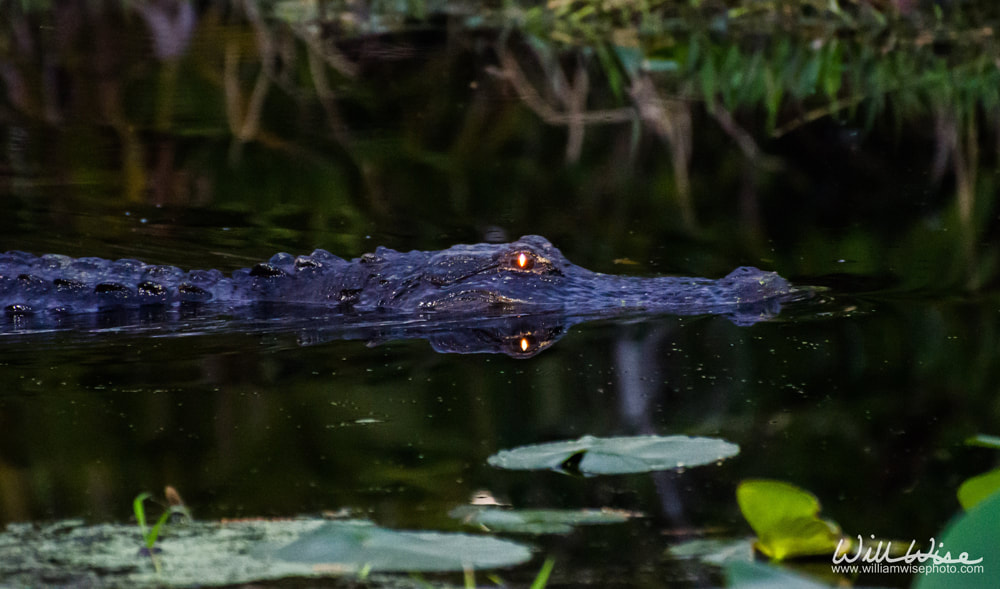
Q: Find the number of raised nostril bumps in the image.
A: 1